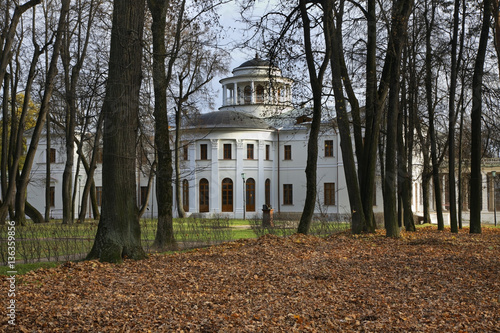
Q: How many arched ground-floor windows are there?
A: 5